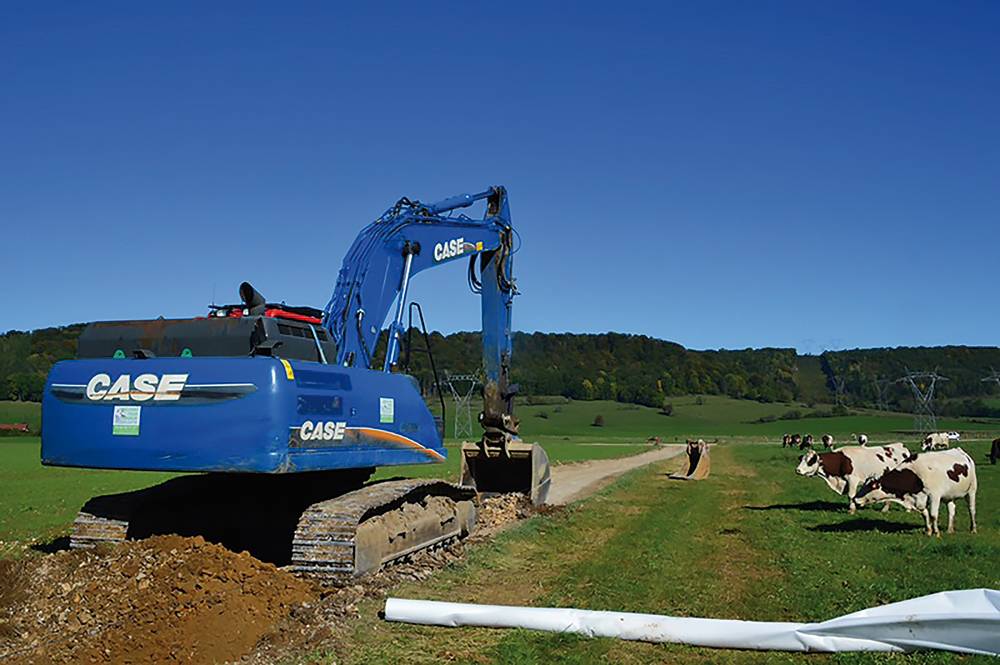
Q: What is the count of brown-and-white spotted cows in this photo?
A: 2